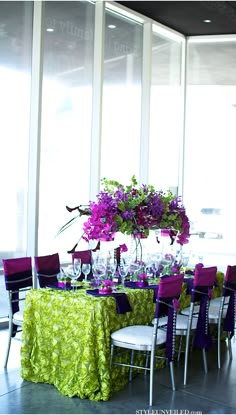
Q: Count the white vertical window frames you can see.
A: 4